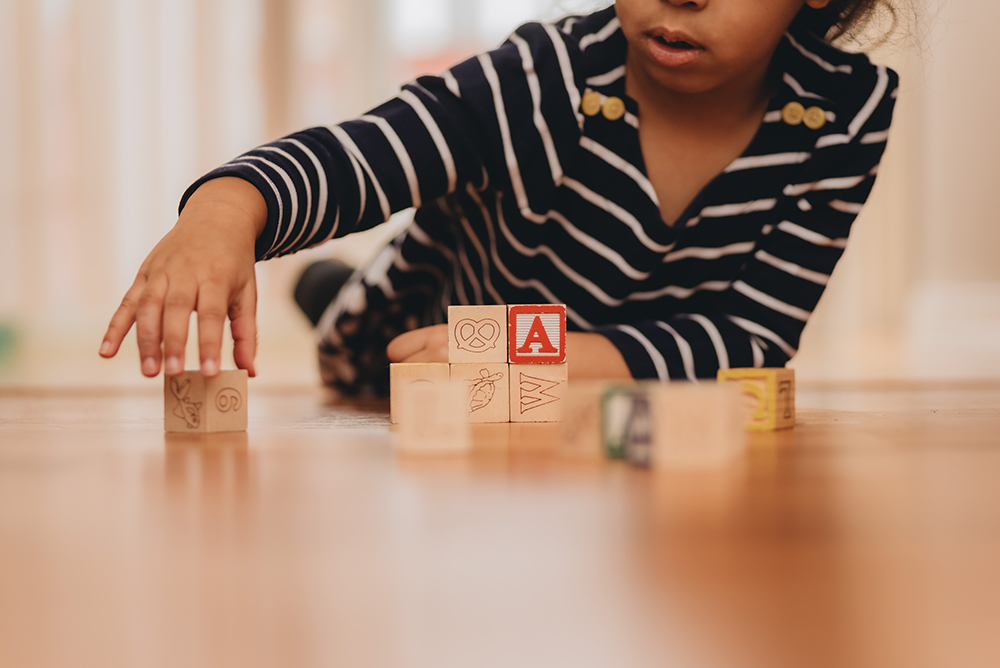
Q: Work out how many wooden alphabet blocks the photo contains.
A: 10